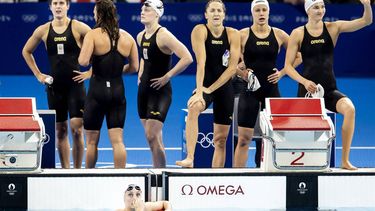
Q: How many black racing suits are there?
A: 6